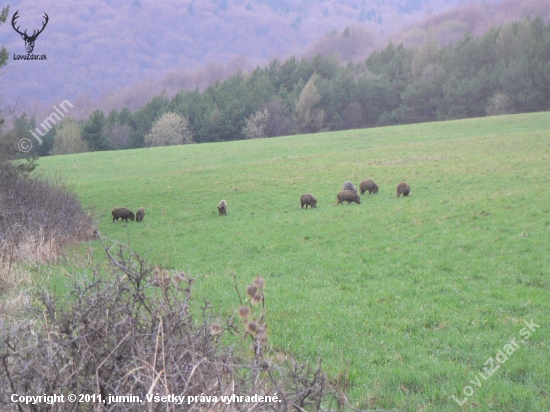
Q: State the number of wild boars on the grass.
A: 8